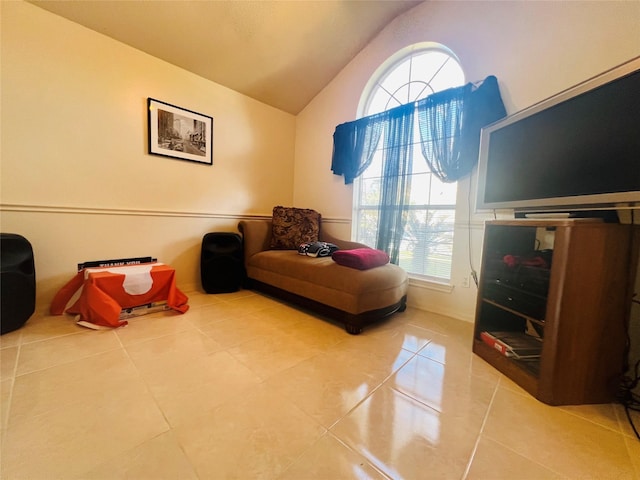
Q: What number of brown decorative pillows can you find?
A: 1